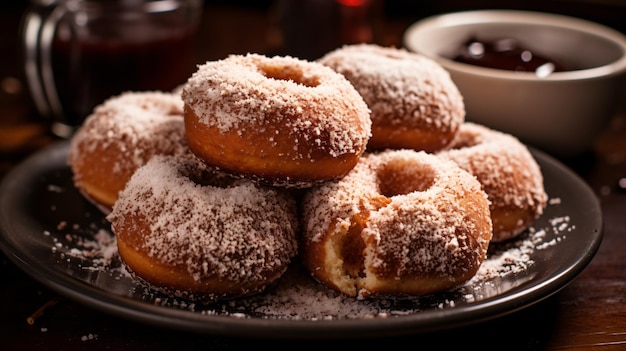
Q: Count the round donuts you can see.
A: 6